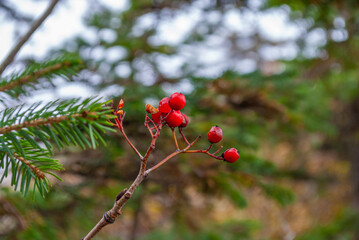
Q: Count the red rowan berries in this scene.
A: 7